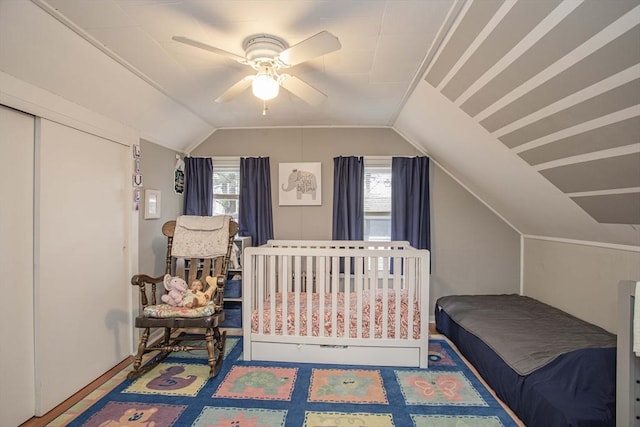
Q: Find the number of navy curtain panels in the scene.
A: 4